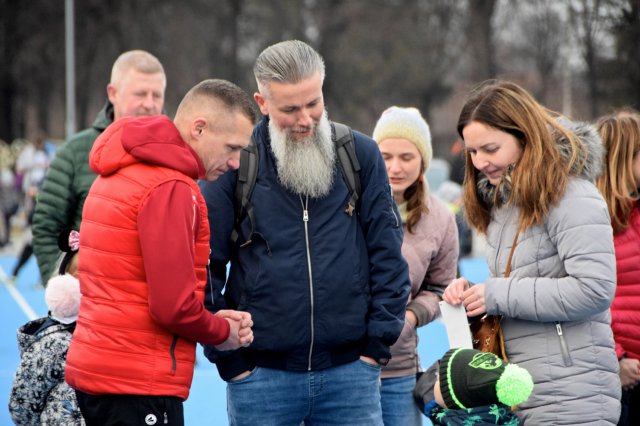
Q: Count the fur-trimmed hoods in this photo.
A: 1